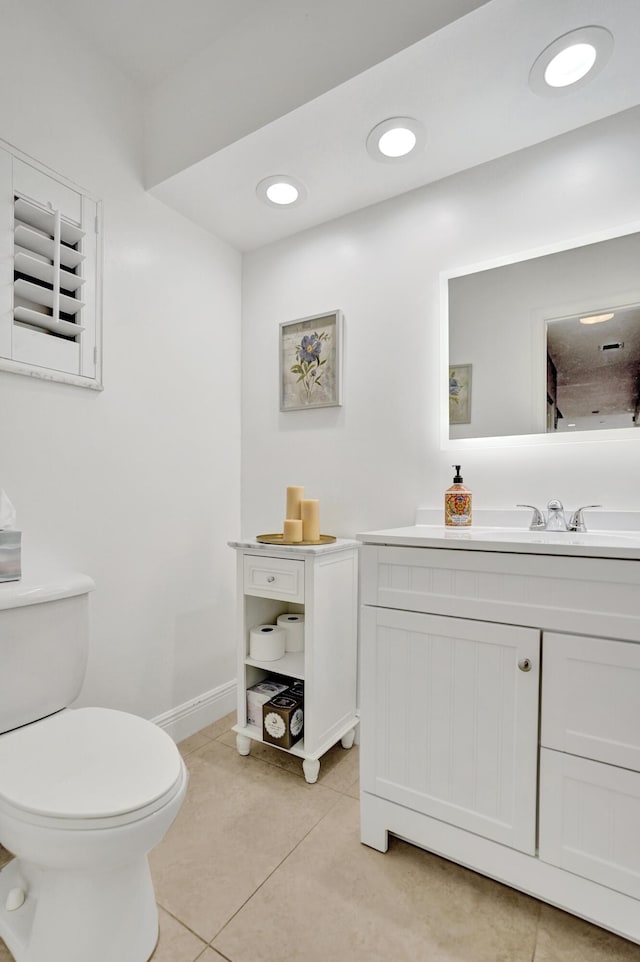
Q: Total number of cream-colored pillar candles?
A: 3